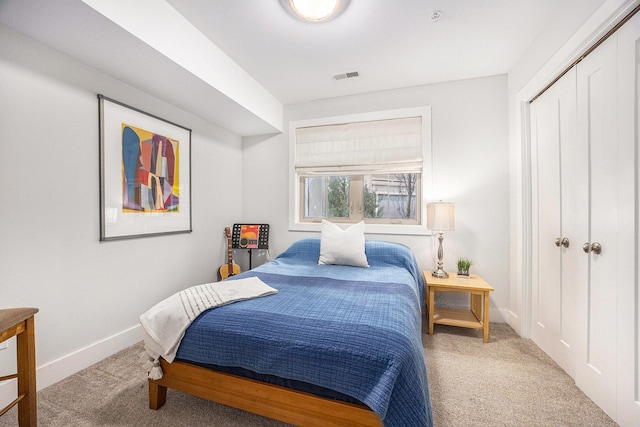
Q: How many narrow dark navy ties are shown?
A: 0